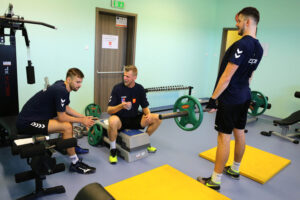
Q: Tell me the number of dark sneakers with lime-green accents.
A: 2